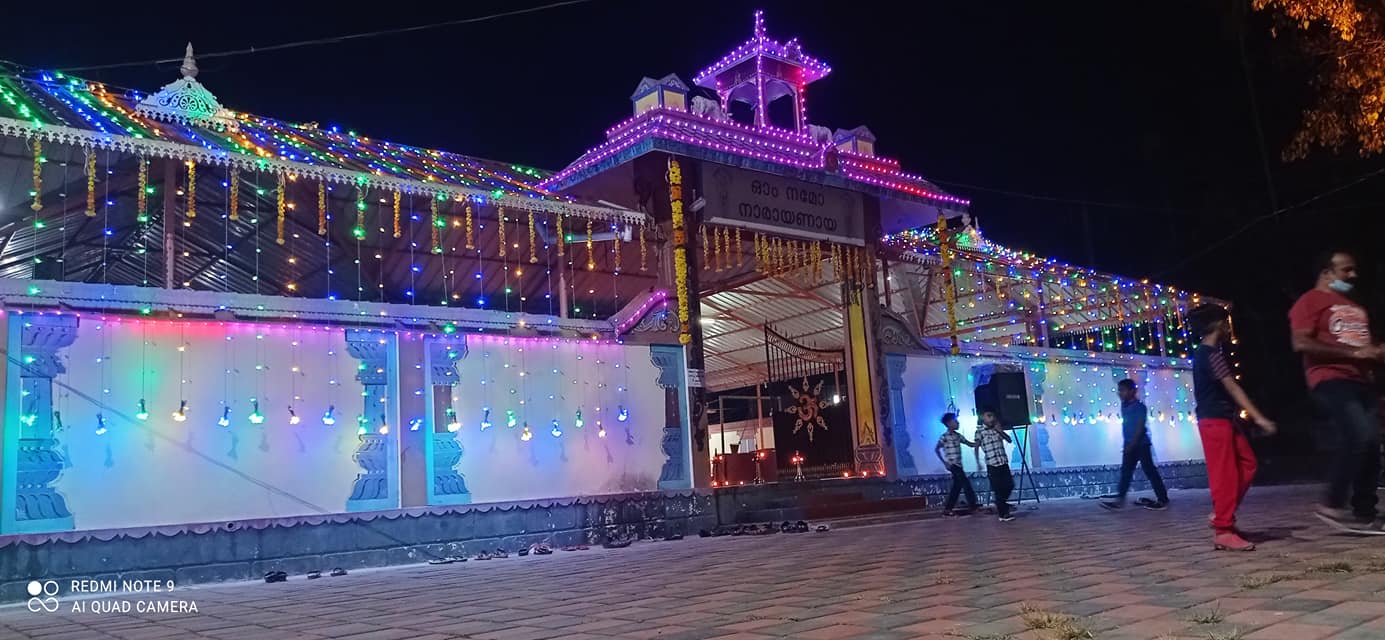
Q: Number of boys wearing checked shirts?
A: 2